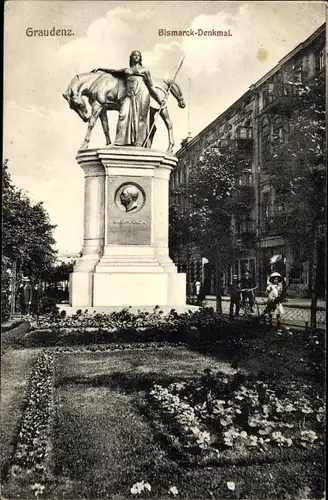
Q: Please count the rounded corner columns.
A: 2